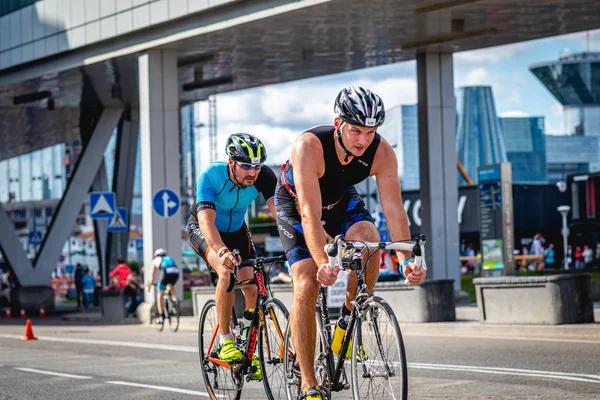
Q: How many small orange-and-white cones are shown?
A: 3